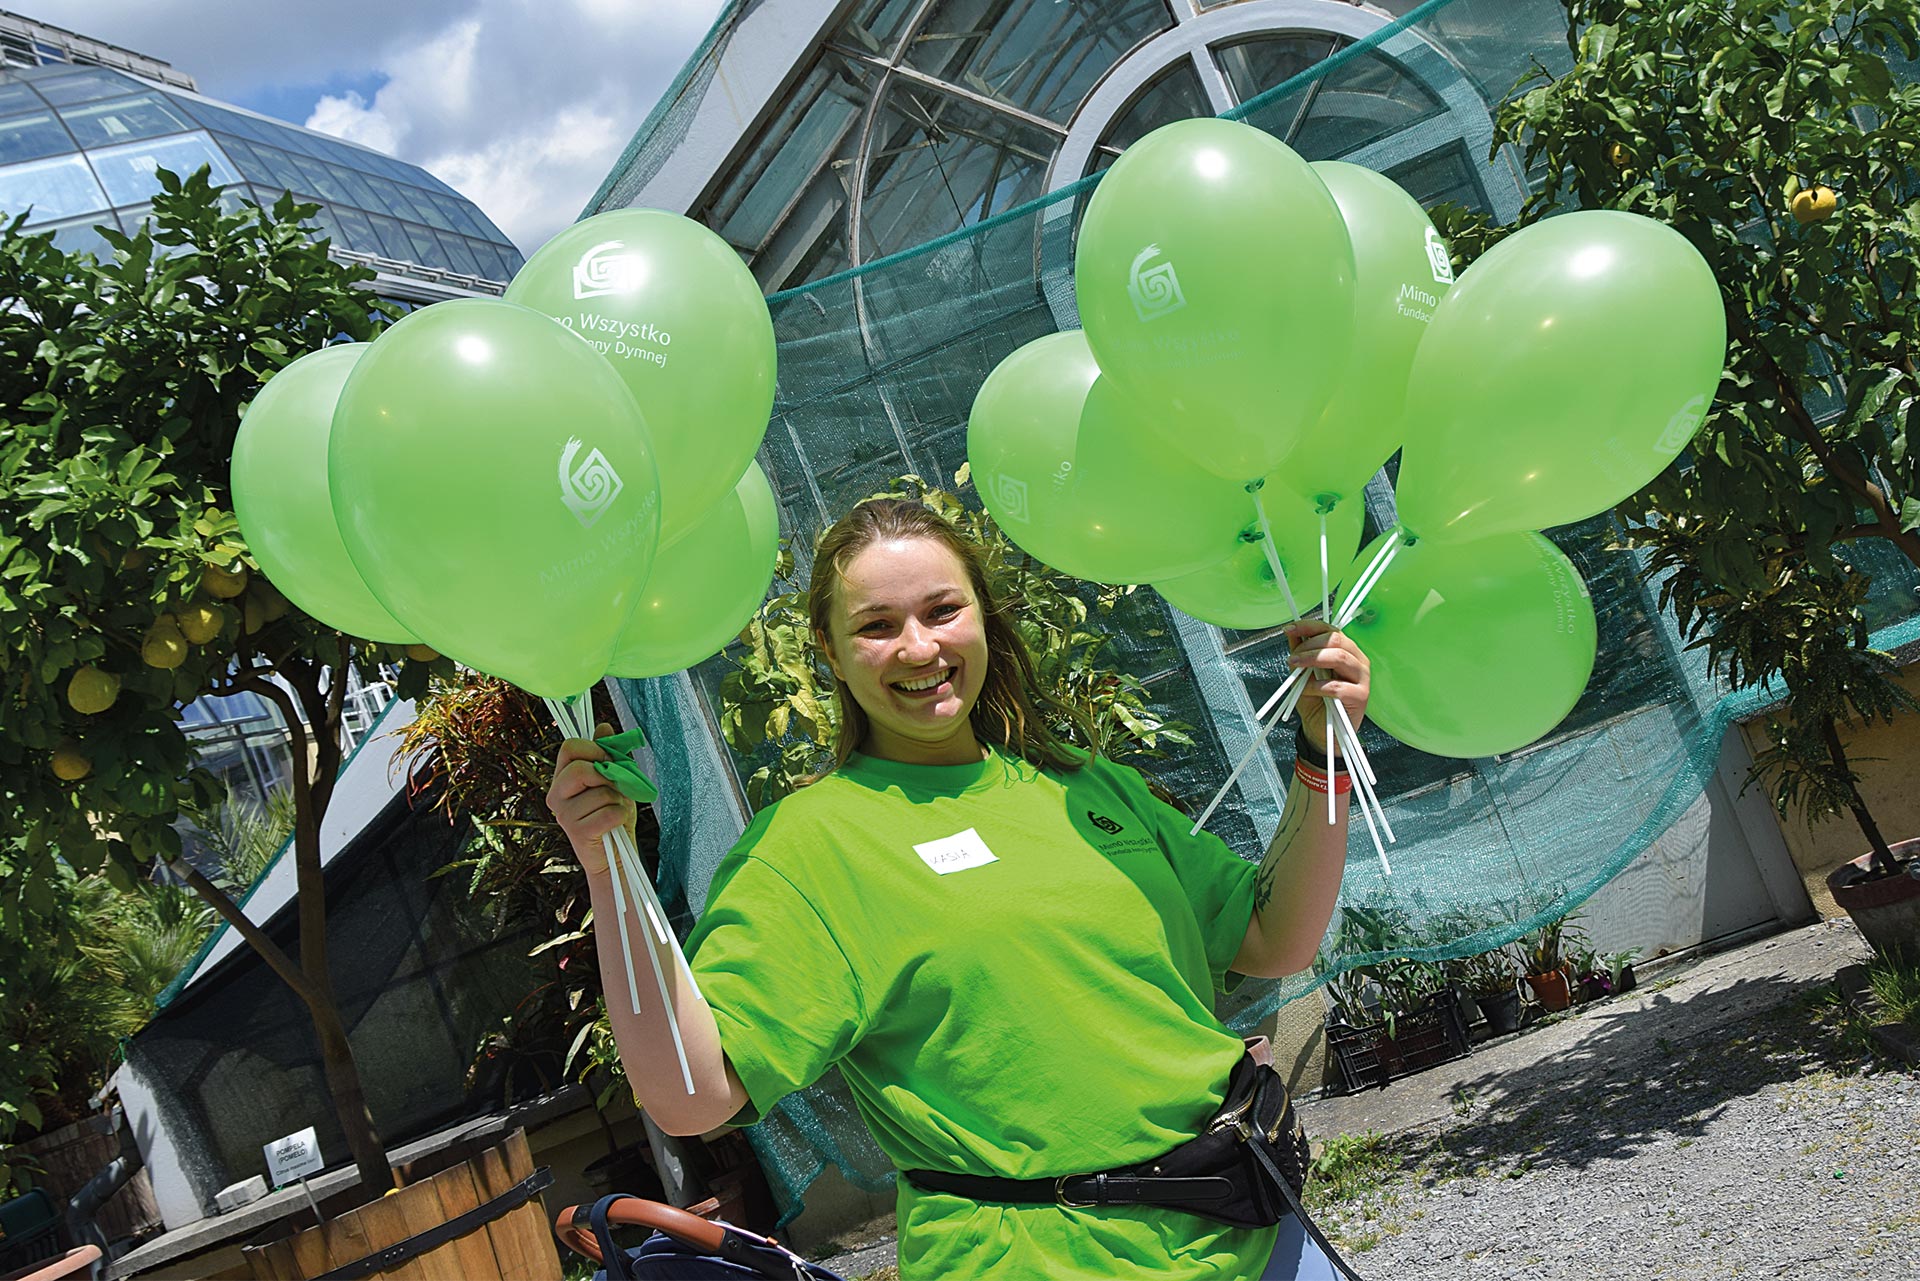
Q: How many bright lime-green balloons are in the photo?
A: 10